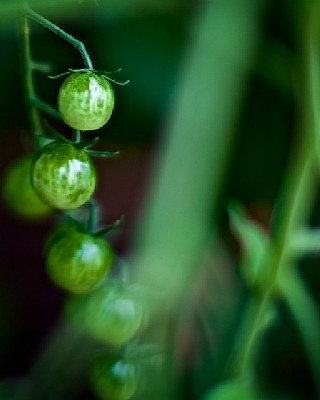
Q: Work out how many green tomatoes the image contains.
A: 6